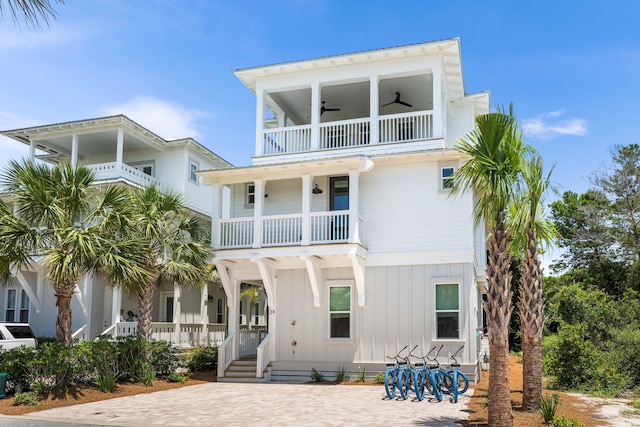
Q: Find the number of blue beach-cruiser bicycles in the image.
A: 5